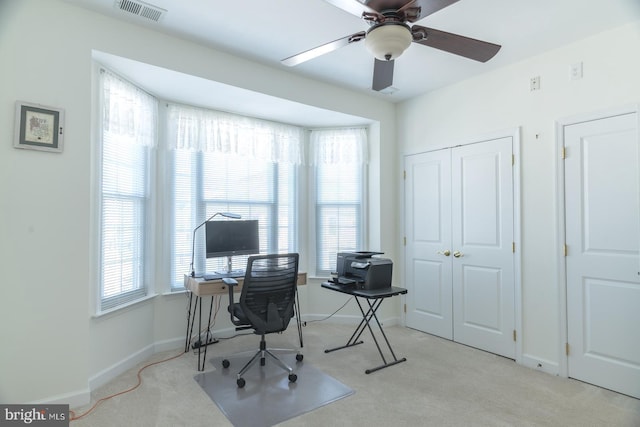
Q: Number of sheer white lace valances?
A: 3